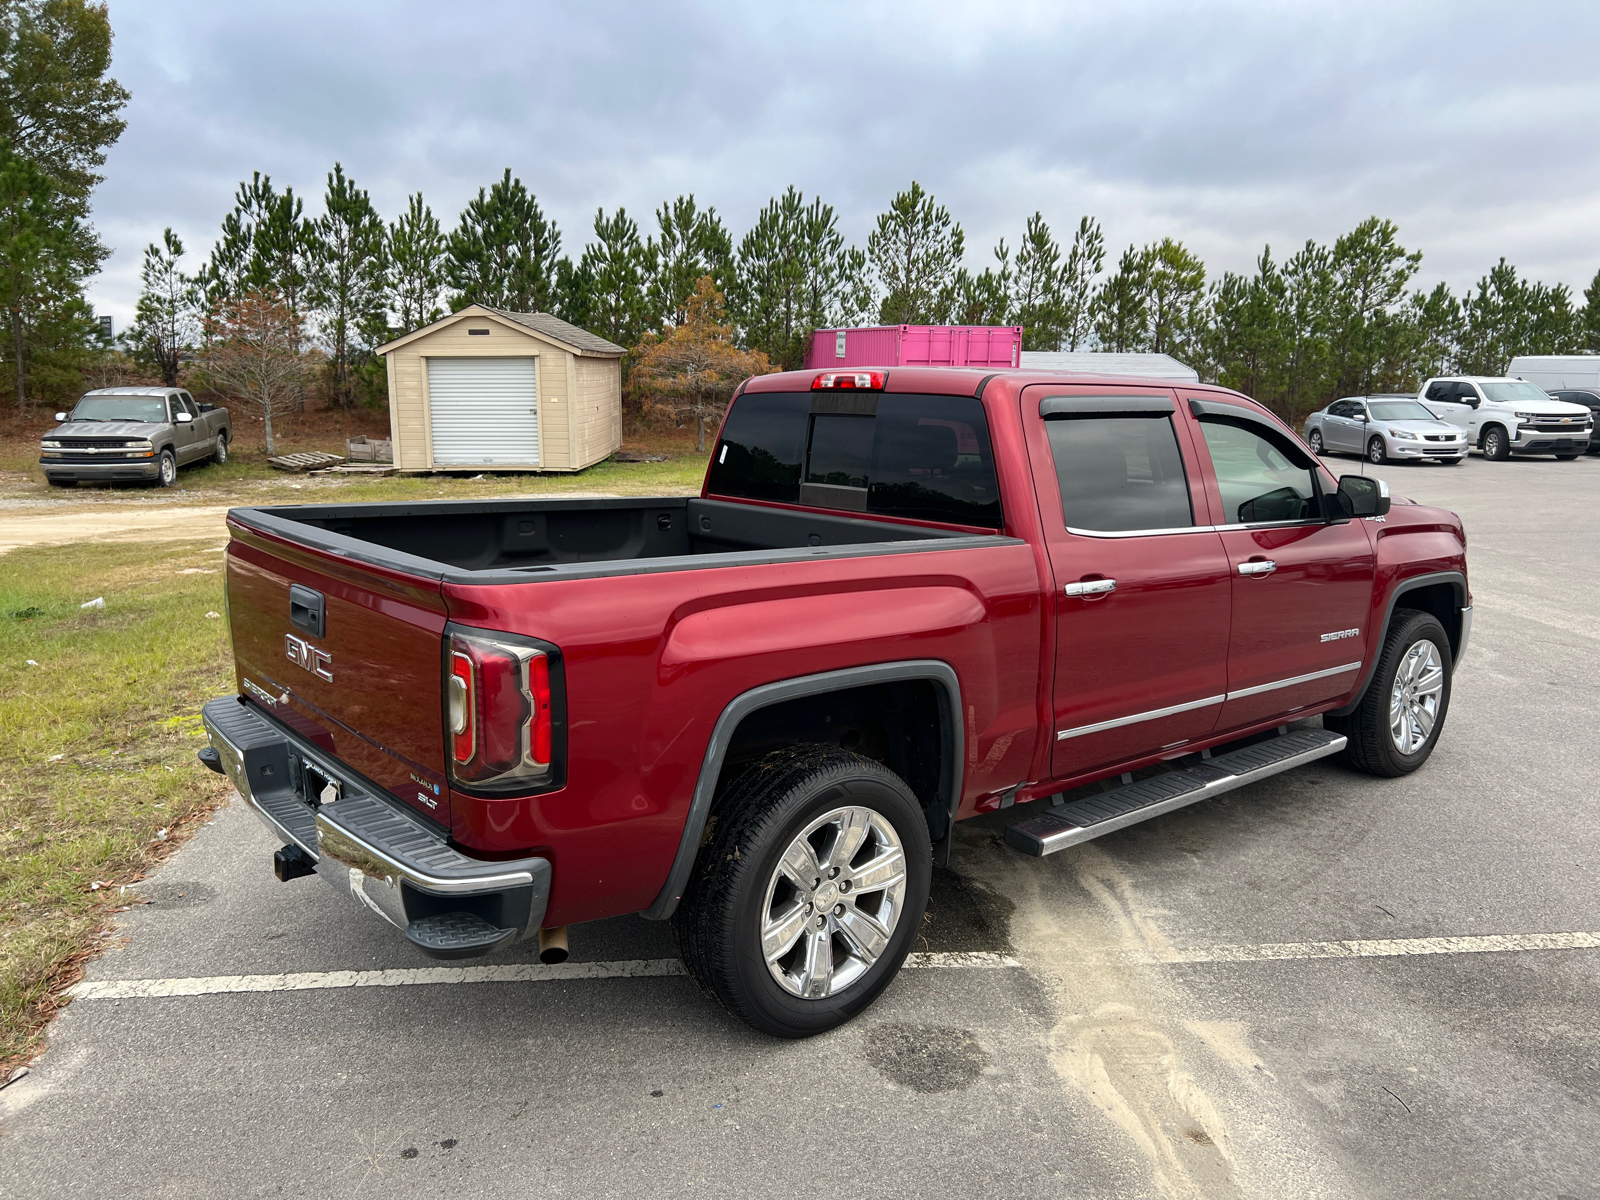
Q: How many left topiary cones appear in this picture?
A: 0